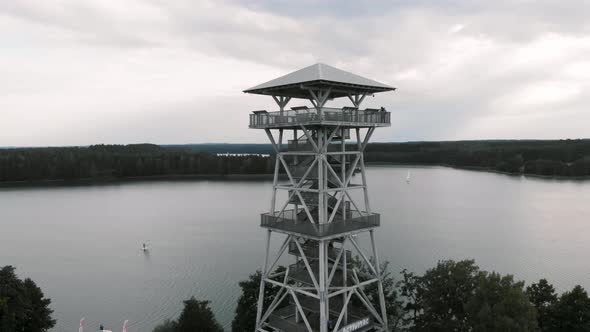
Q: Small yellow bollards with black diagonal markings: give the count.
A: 0